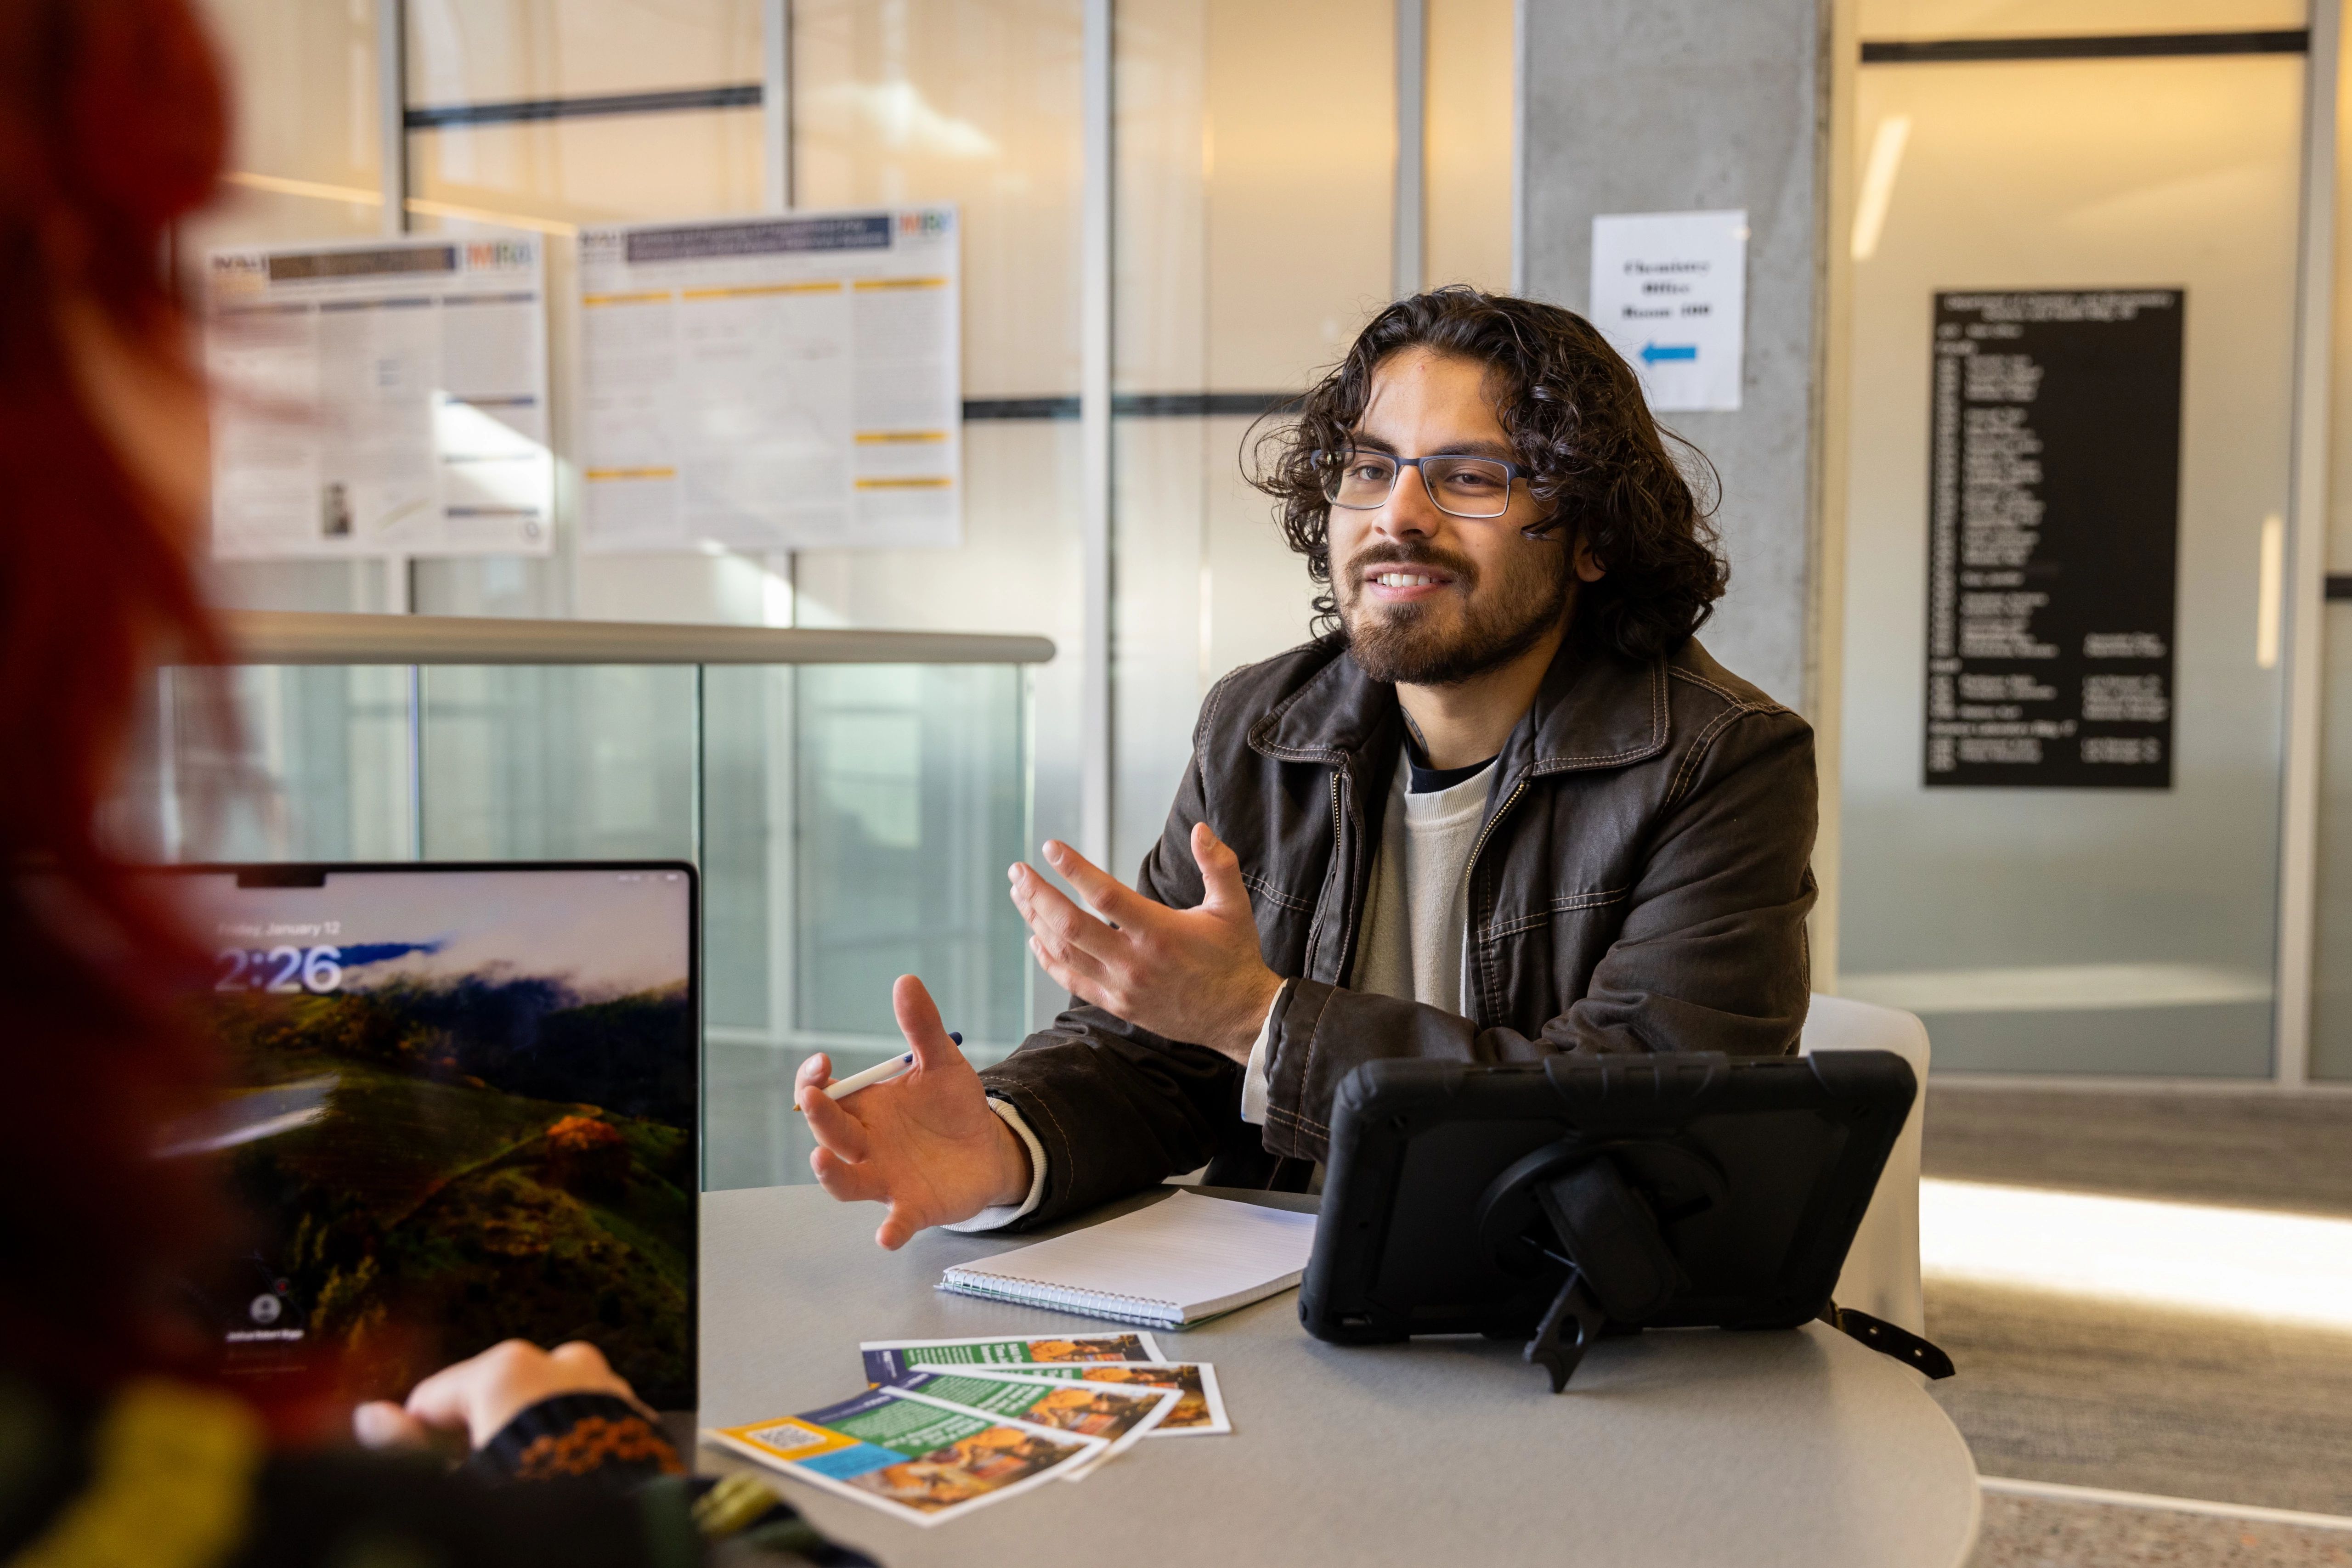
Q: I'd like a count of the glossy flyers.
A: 4